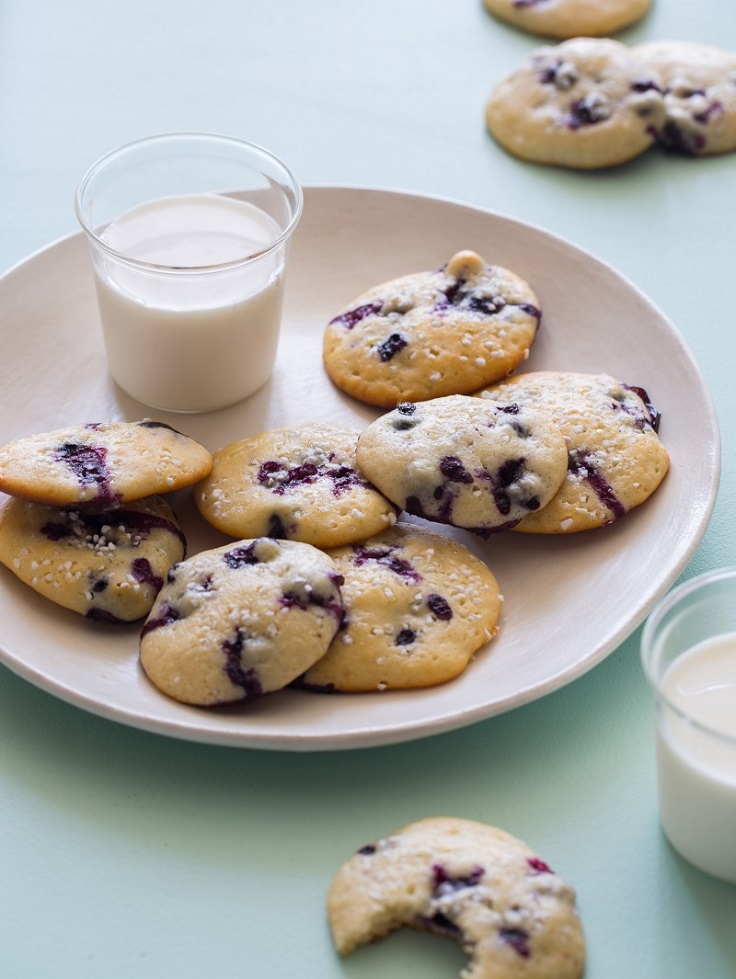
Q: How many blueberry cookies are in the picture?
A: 12